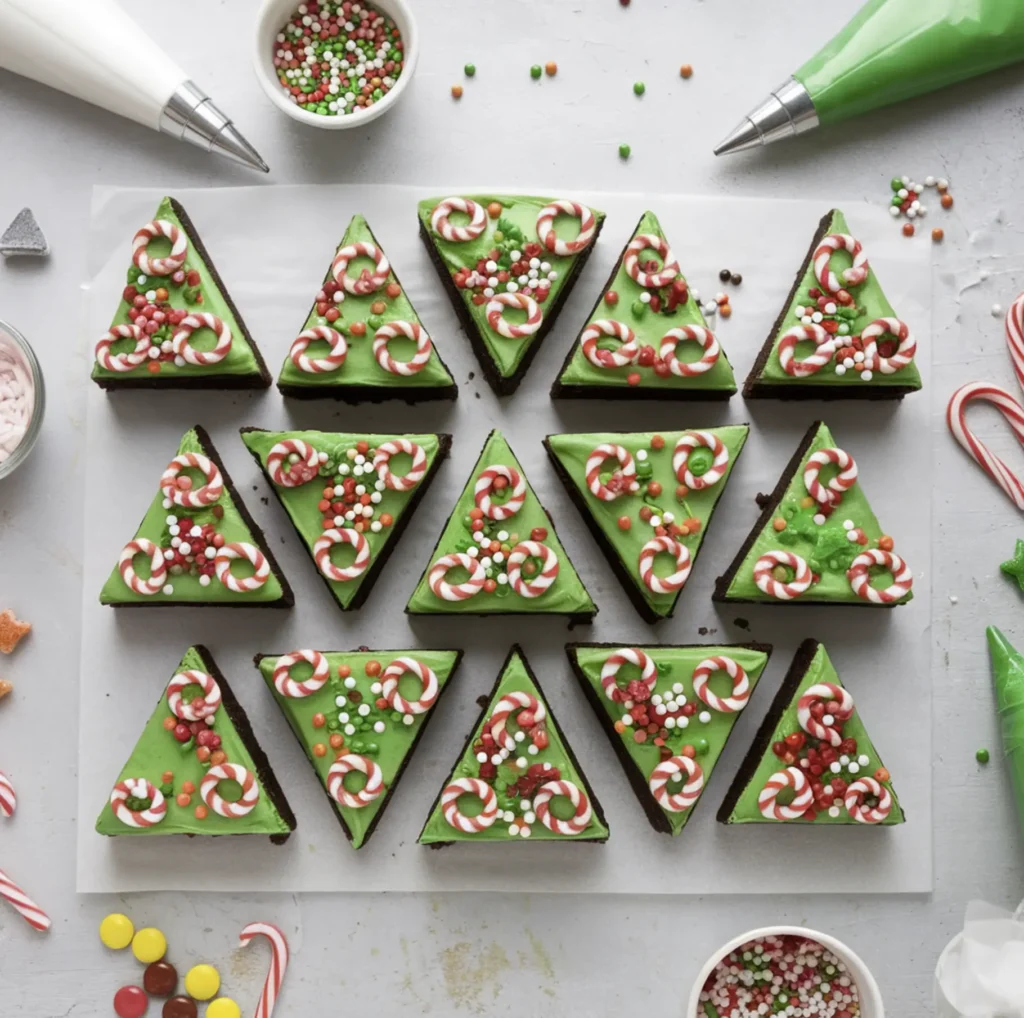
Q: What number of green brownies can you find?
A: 15